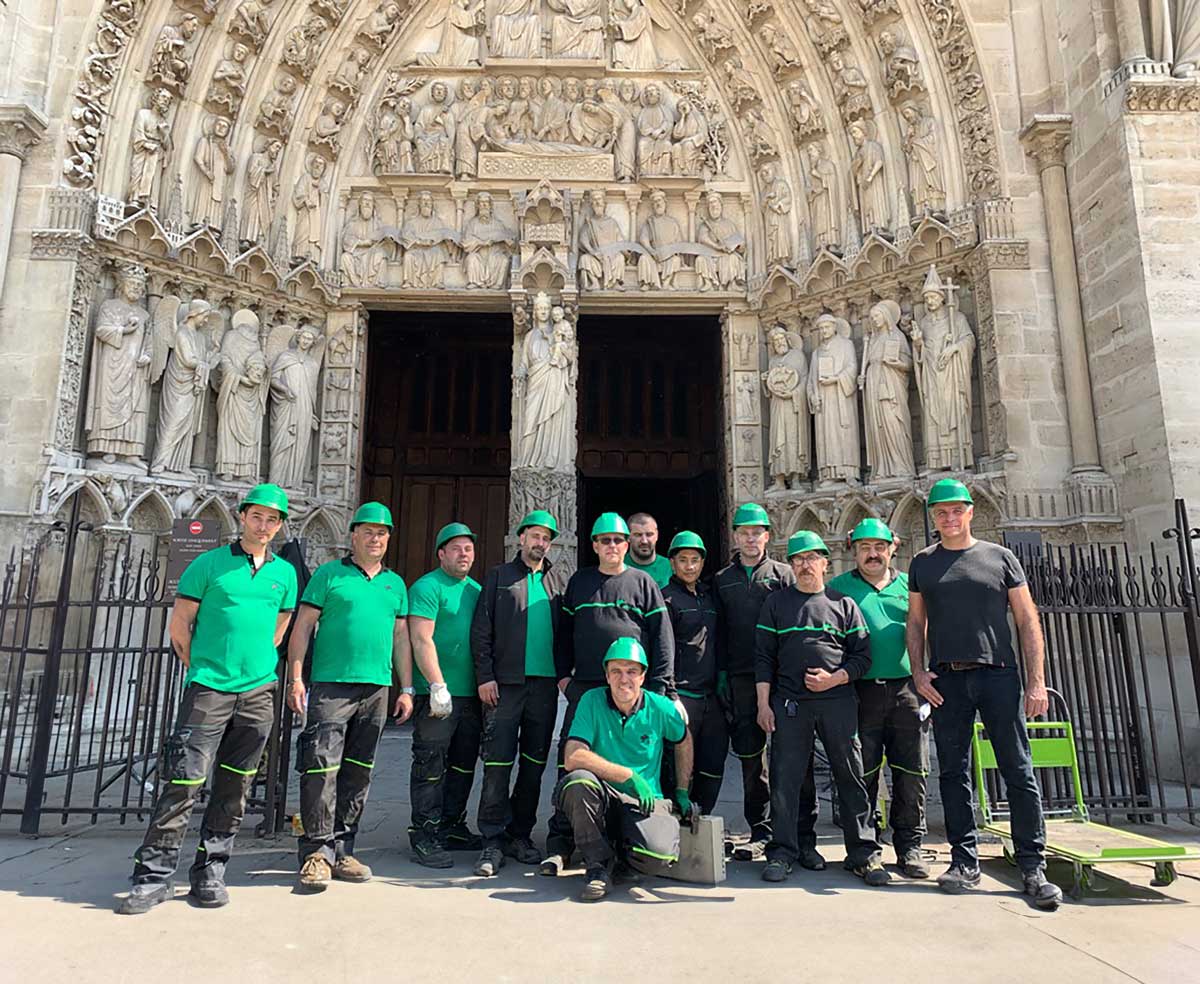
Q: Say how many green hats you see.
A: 11